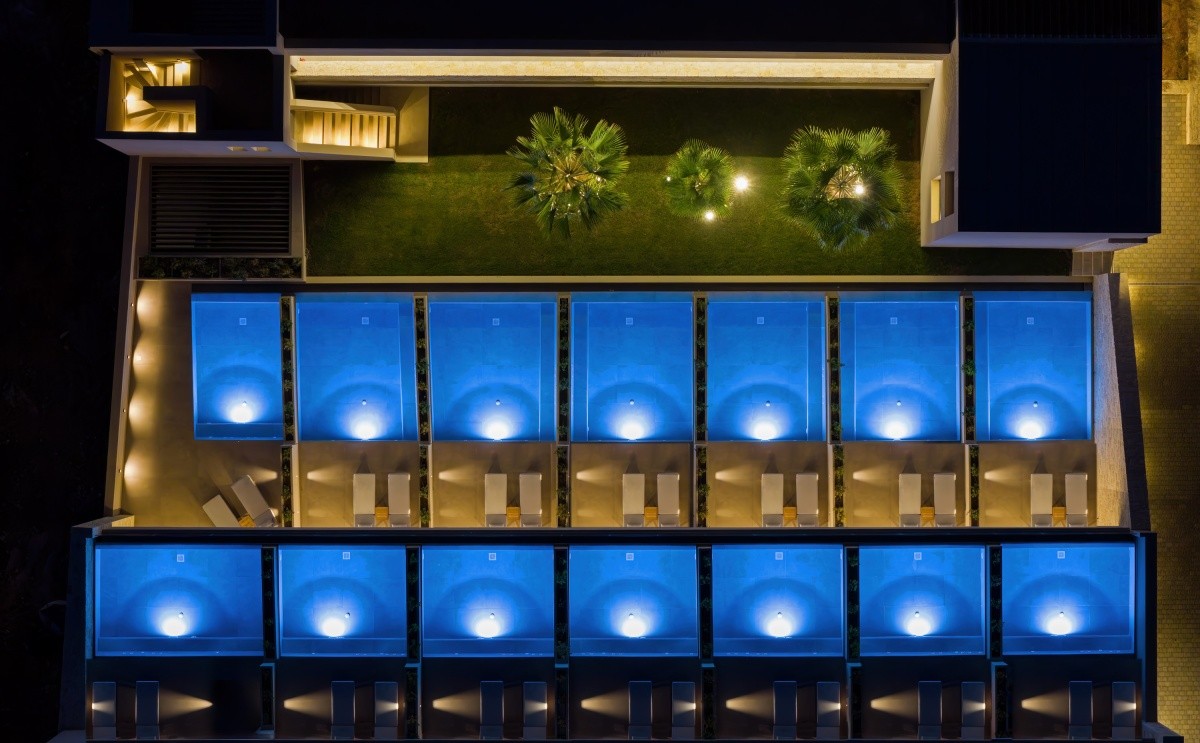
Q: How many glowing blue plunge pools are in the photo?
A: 14